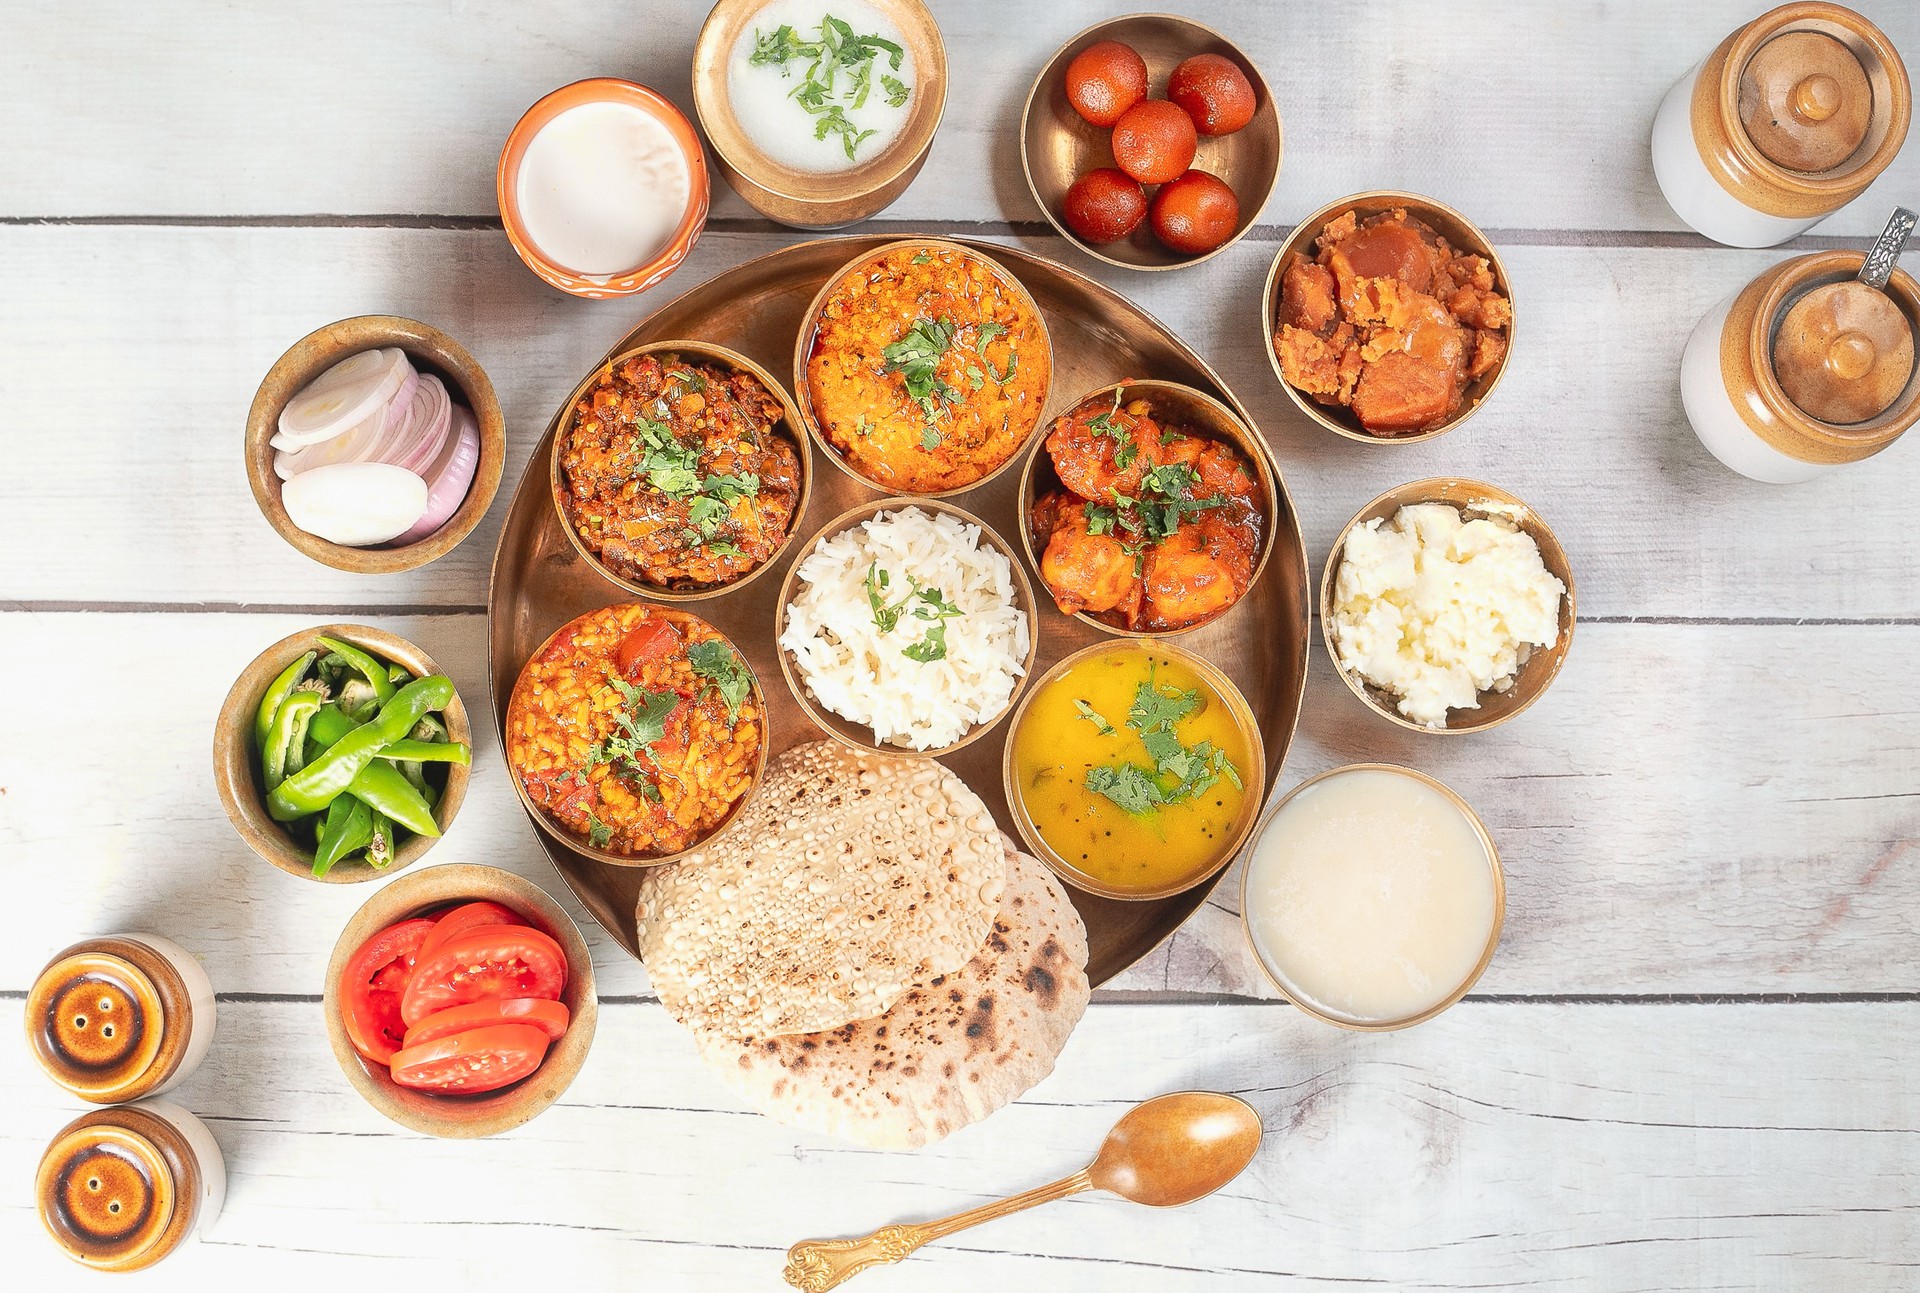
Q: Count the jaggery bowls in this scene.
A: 1